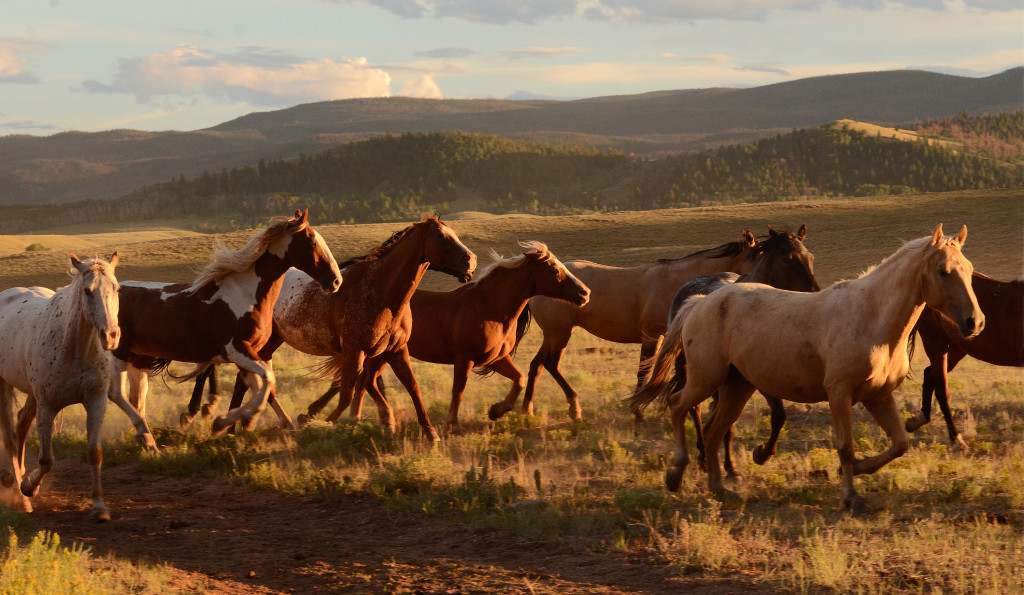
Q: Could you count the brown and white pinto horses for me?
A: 1